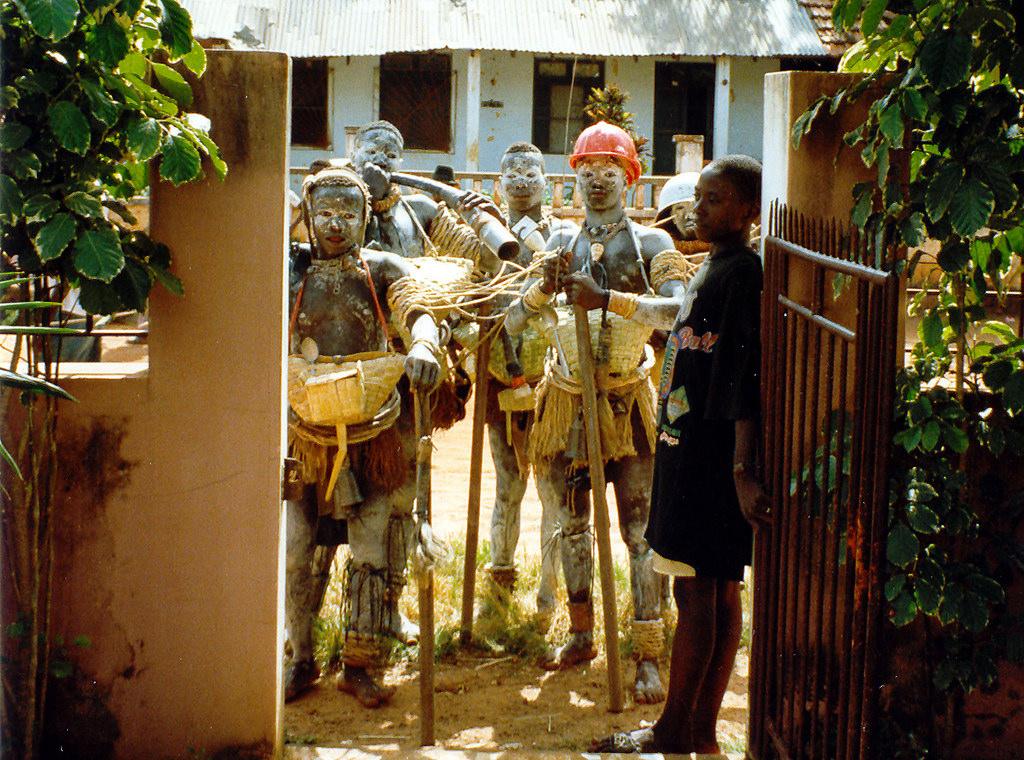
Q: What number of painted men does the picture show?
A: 5